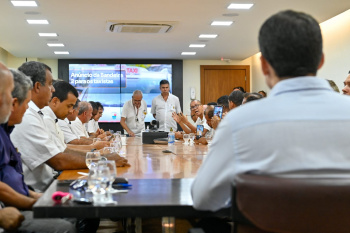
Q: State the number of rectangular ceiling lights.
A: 10